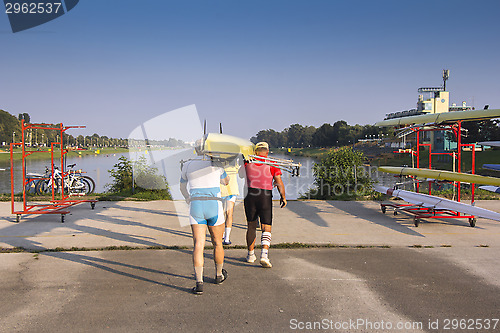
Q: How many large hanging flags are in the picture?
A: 0